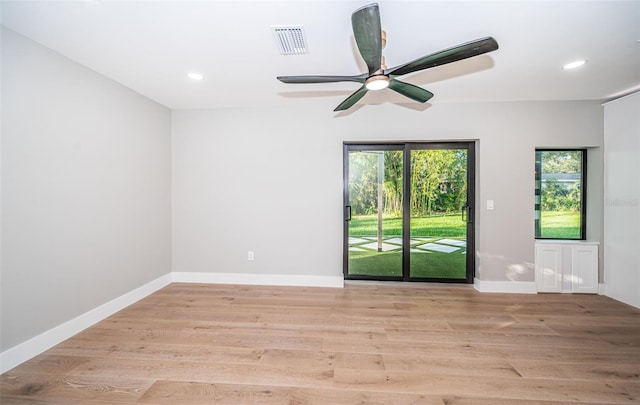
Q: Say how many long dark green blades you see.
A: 5